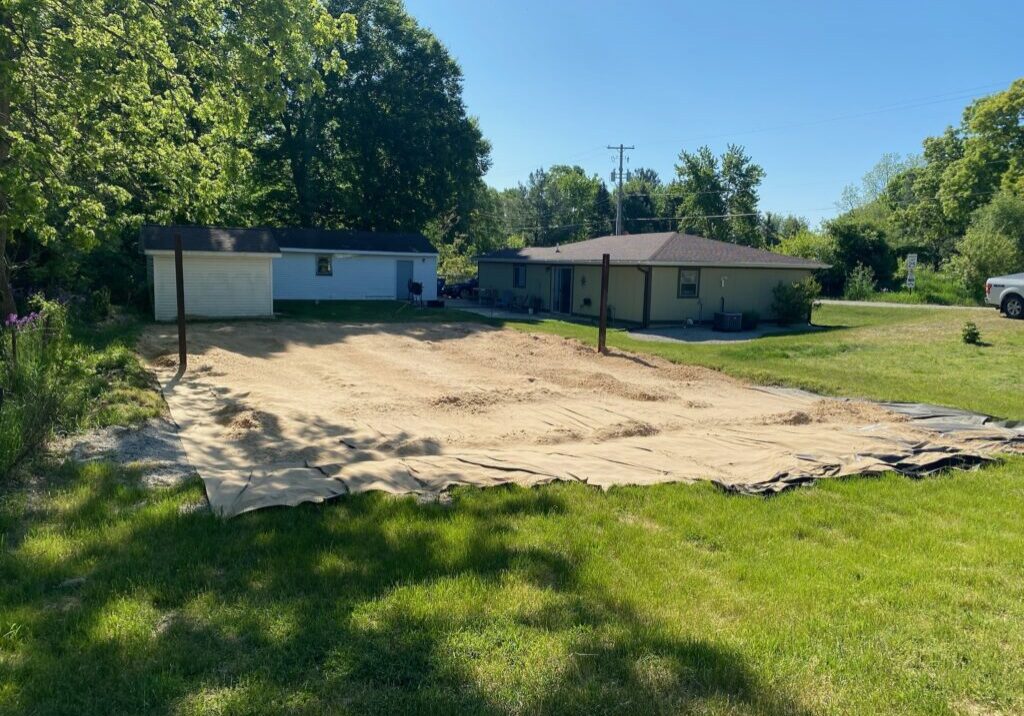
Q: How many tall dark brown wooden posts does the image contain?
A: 2